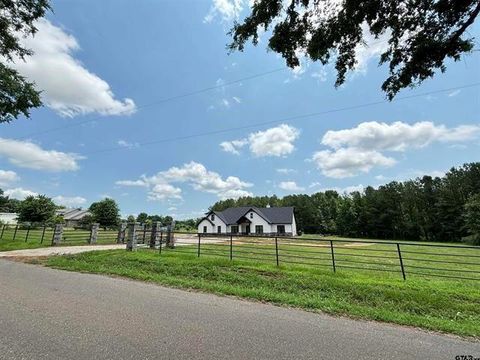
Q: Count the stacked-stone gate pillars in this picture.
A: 6